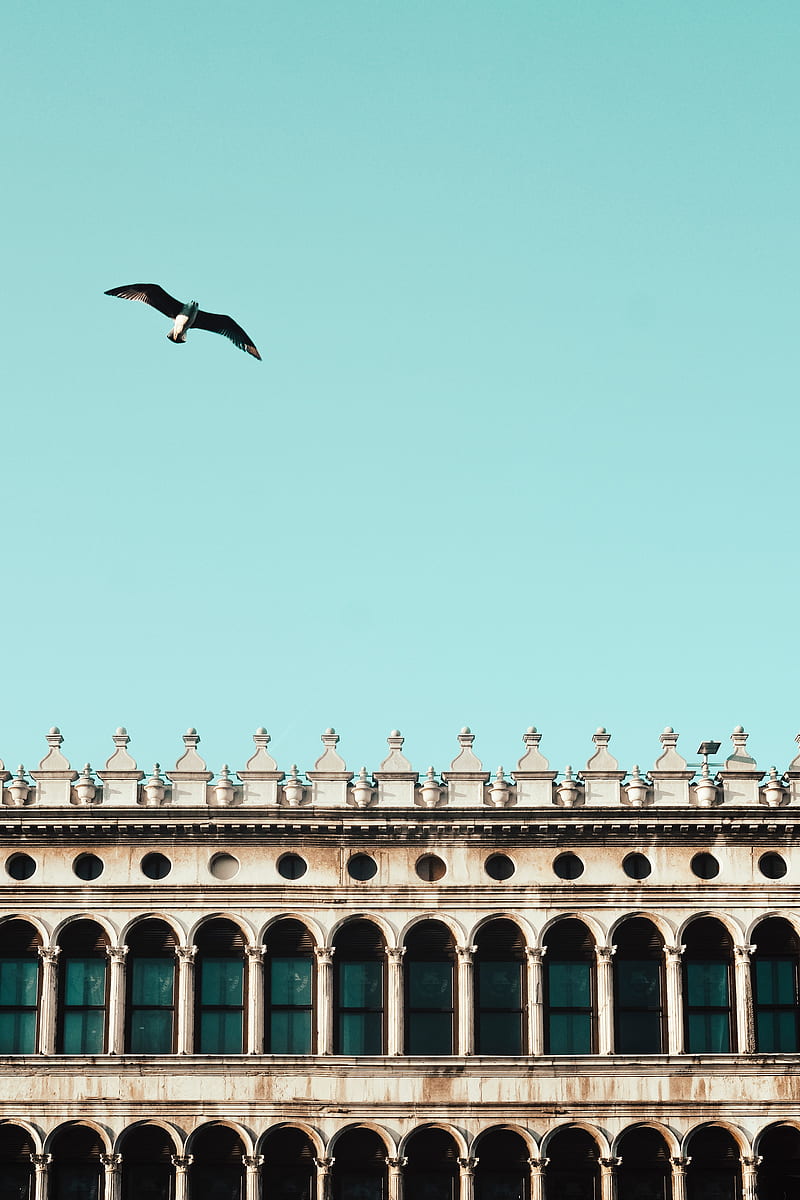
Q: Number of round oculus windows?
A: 12